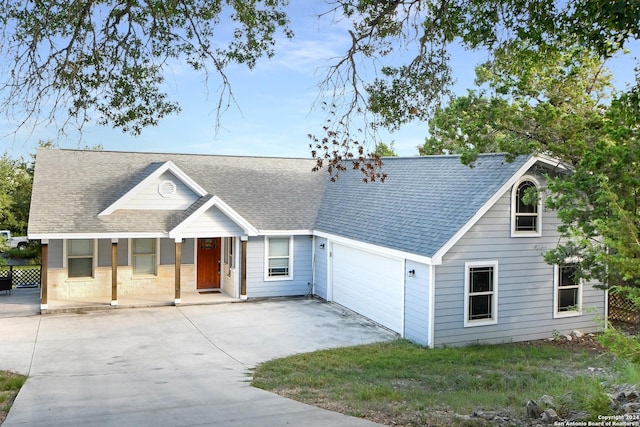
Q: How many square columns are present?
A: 4